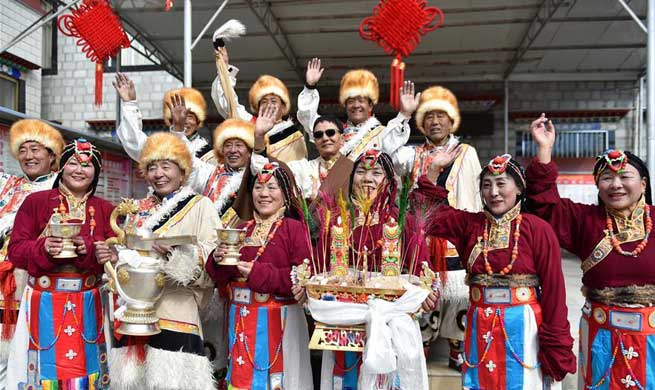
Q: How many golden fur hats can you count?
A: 7